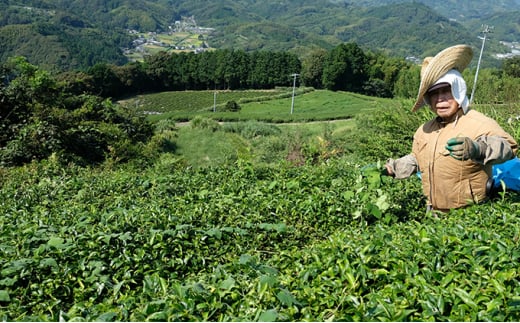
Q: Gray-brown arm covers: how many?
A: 2